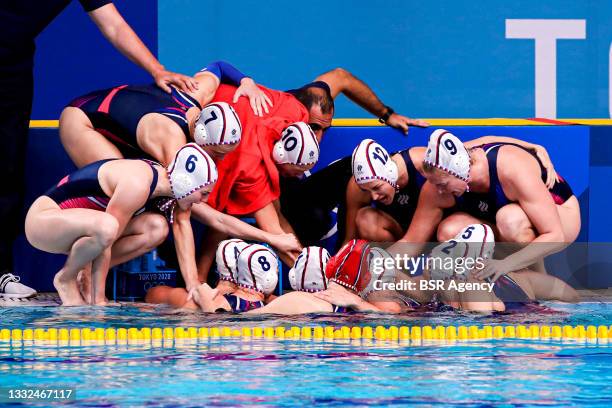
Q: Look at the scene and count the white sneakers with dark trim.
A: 1